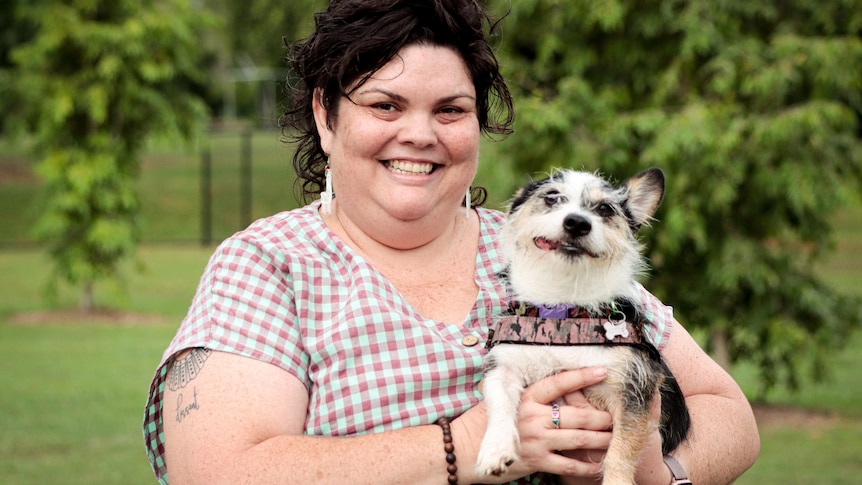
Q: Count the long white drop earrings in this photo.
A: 2